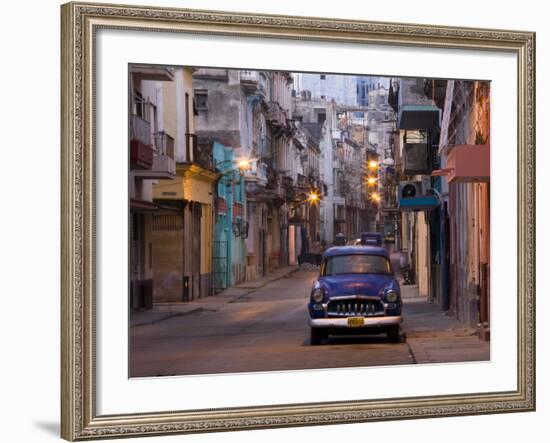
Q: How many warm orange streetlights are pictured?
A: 5